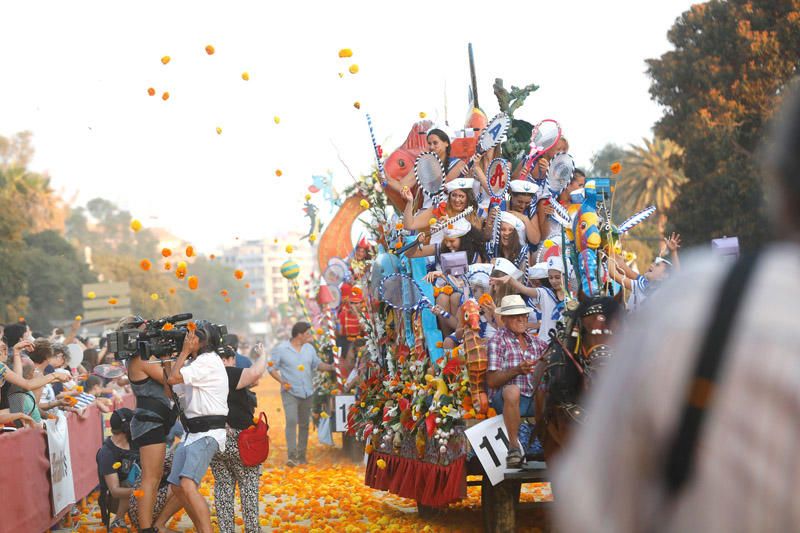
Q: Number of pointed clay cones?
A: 0